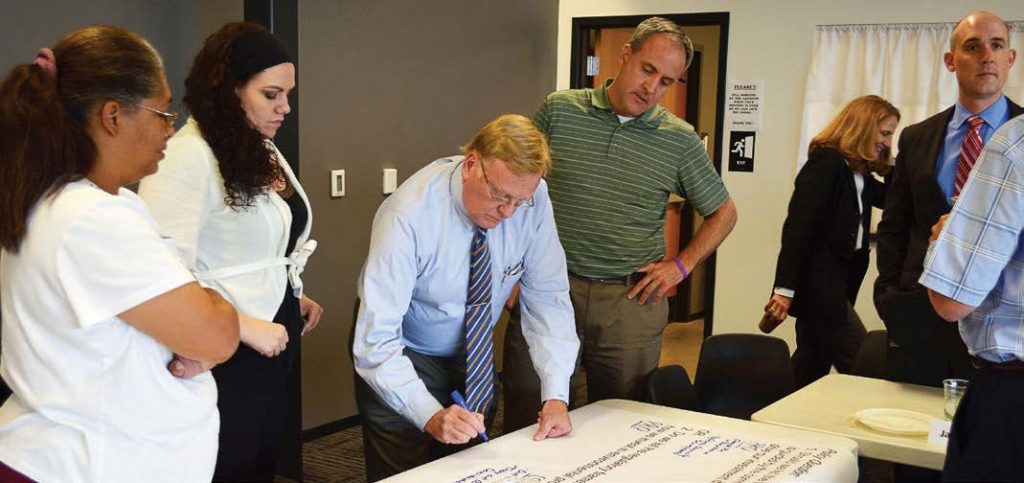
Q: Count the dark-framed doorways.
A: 1